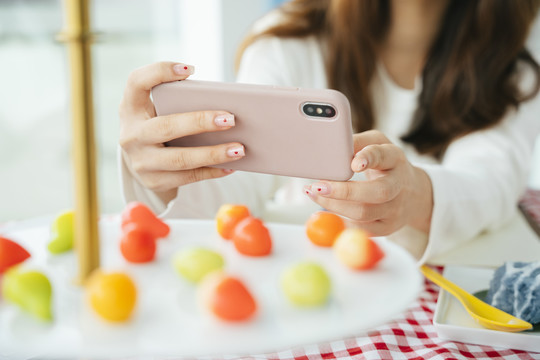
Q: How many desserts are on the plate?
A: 13